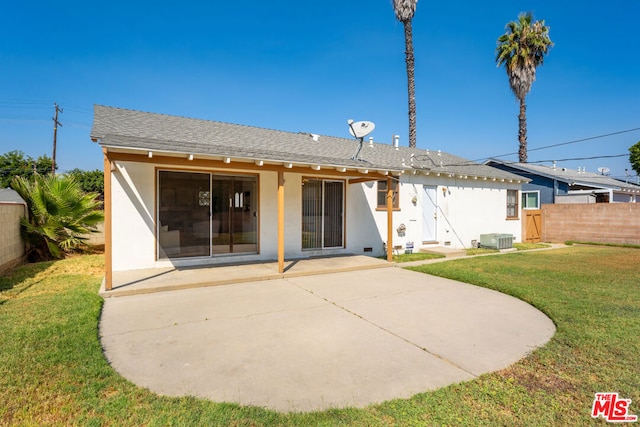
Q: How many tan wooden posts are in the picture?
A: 3